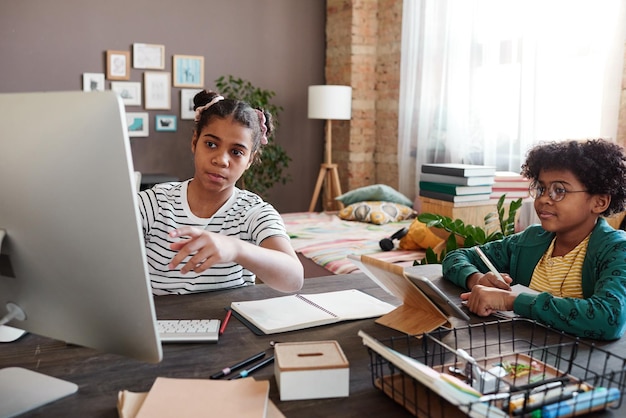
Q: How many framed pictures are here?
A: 9